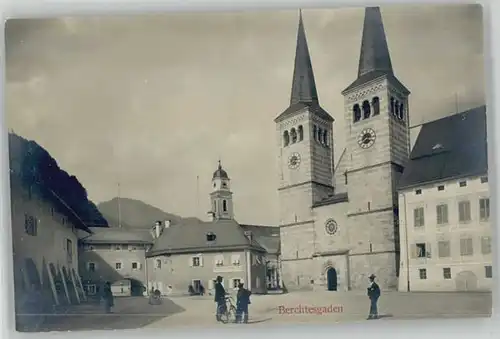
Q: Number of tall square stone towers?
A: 2